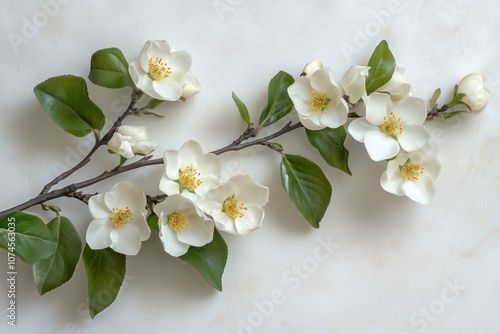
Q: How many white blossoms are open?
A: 8